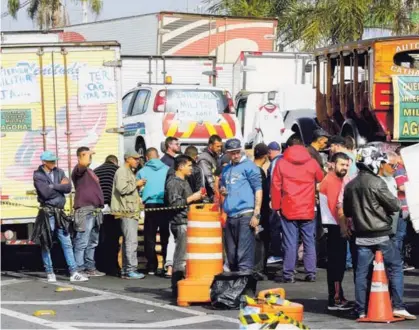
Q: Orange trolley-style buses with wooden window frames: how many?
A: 1